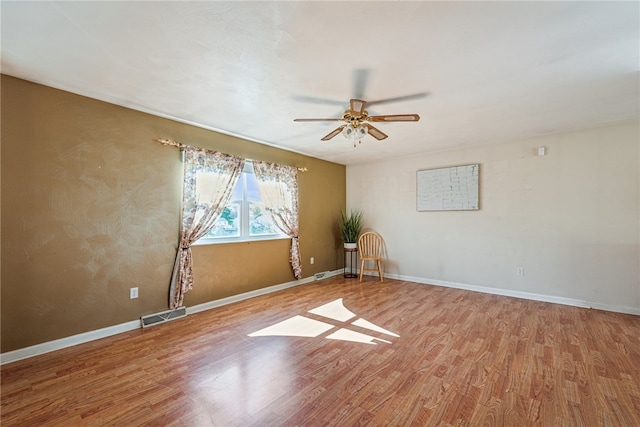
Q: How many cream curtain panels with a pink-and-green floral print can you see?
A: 2